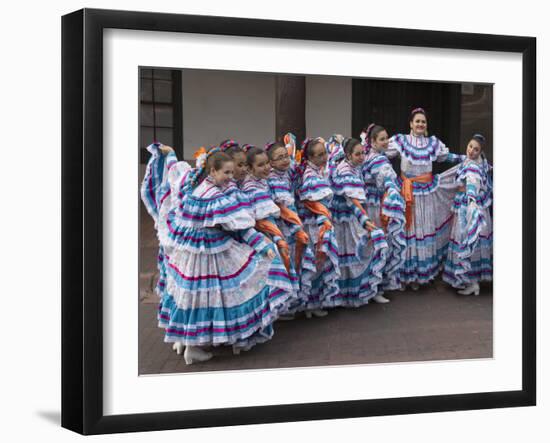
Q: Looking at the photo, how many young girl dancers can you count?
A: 9